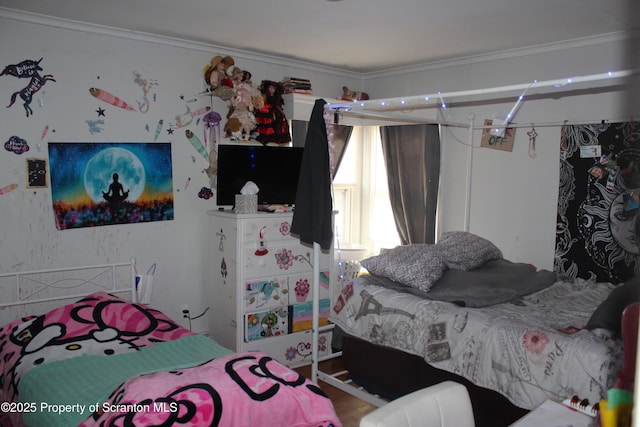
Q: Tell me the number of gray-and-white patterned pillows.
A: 2